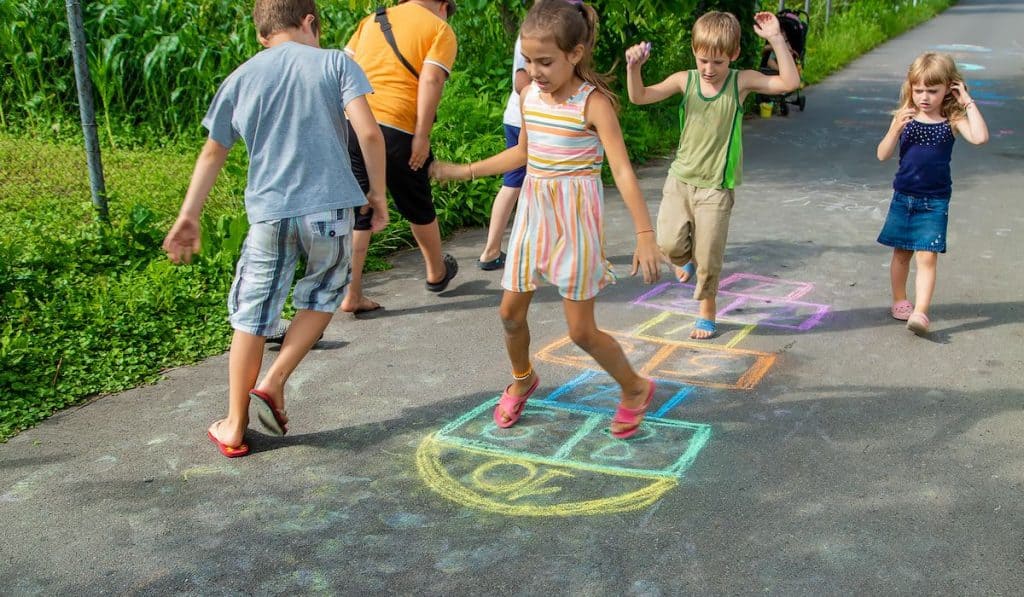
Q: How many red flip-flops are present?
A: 2